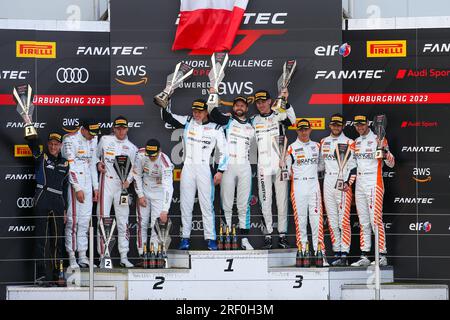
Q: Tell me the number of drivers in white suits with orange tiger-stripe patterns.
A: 3